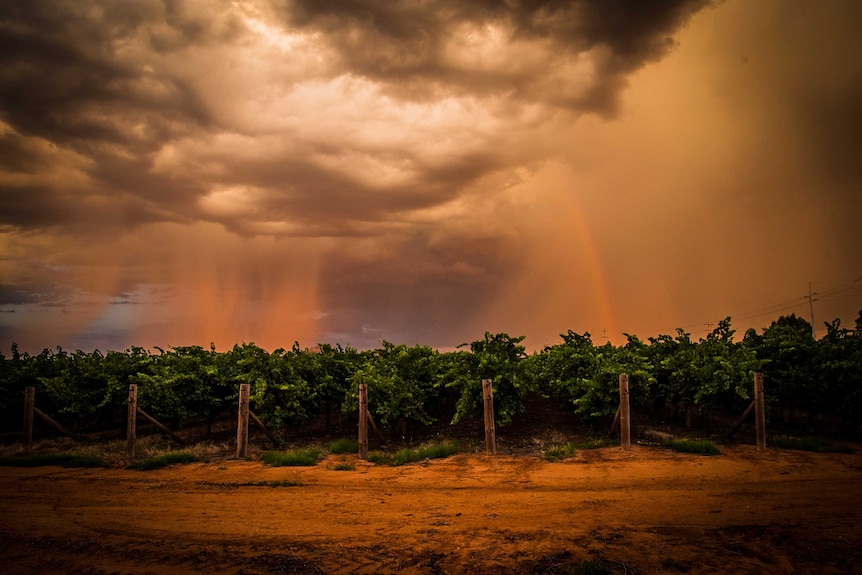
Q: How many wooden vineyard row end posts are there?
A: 7